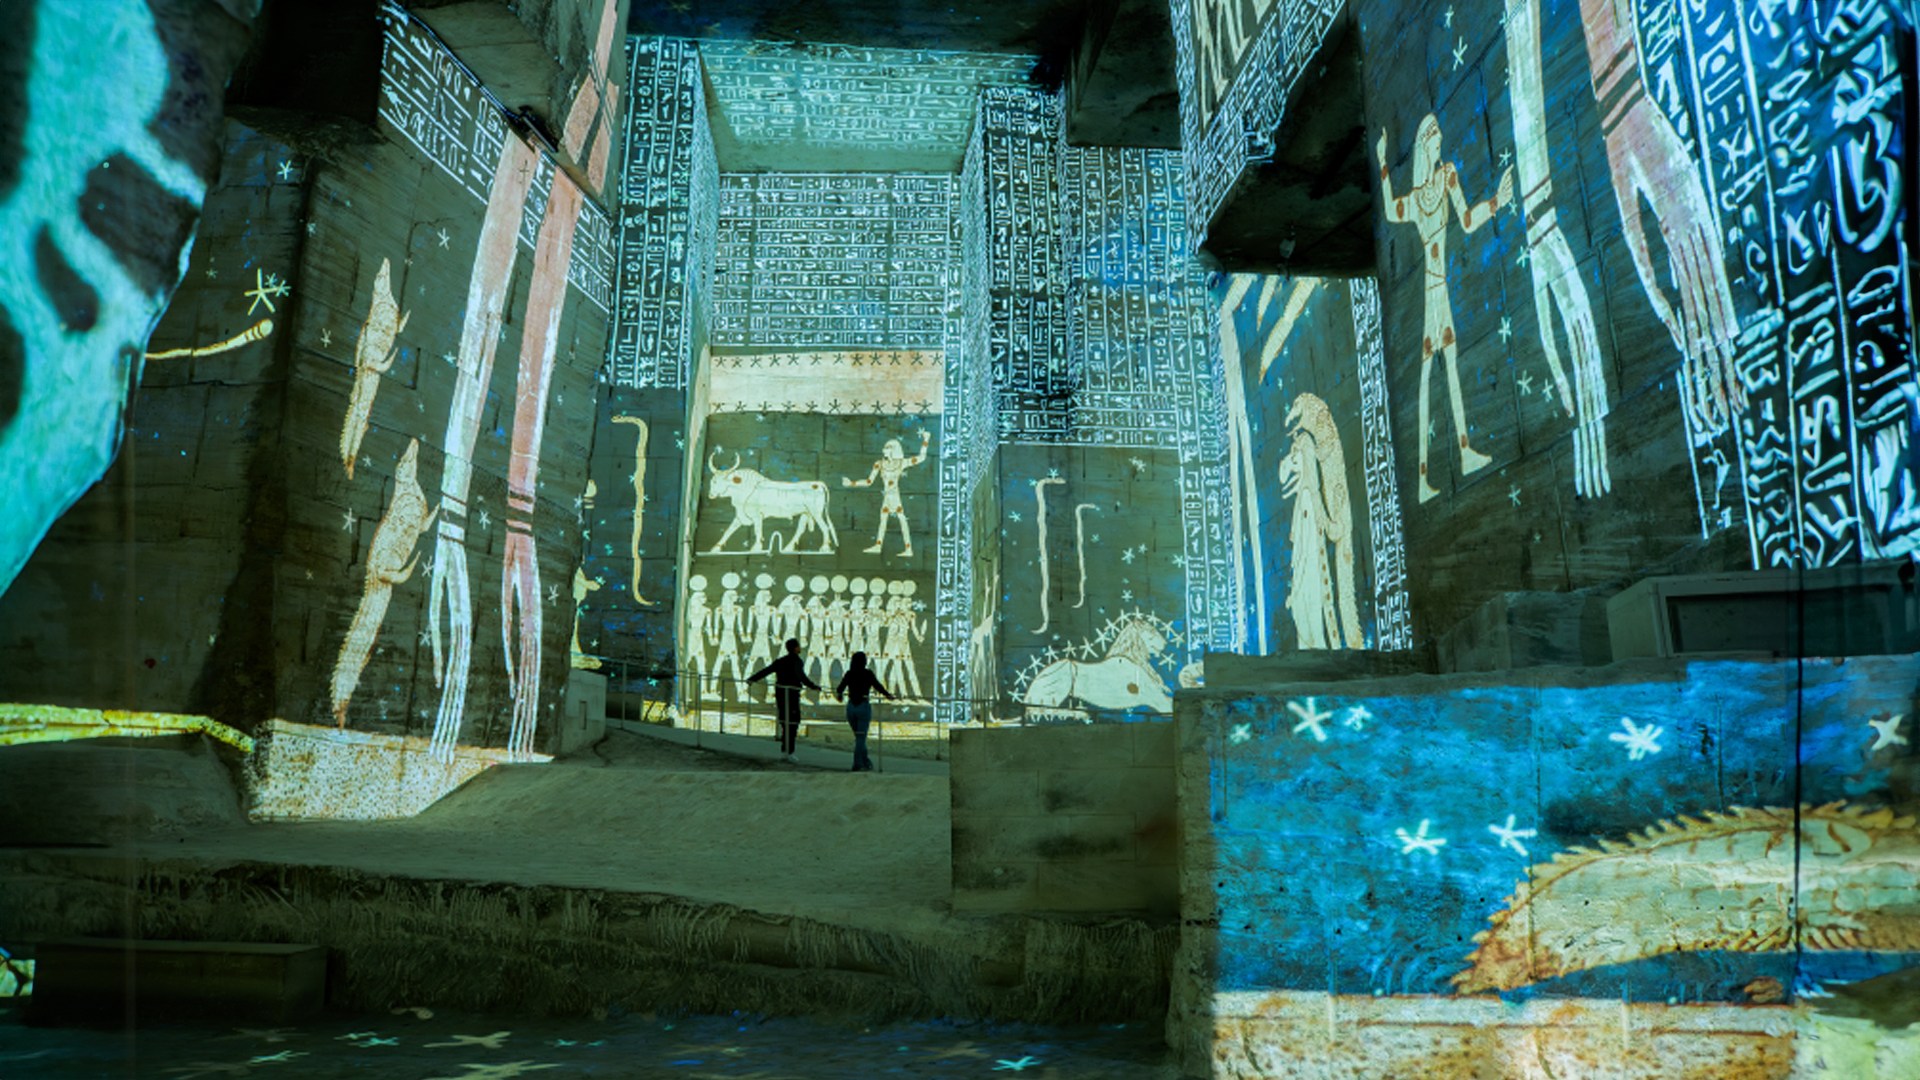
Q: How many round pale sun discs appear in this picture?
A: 10